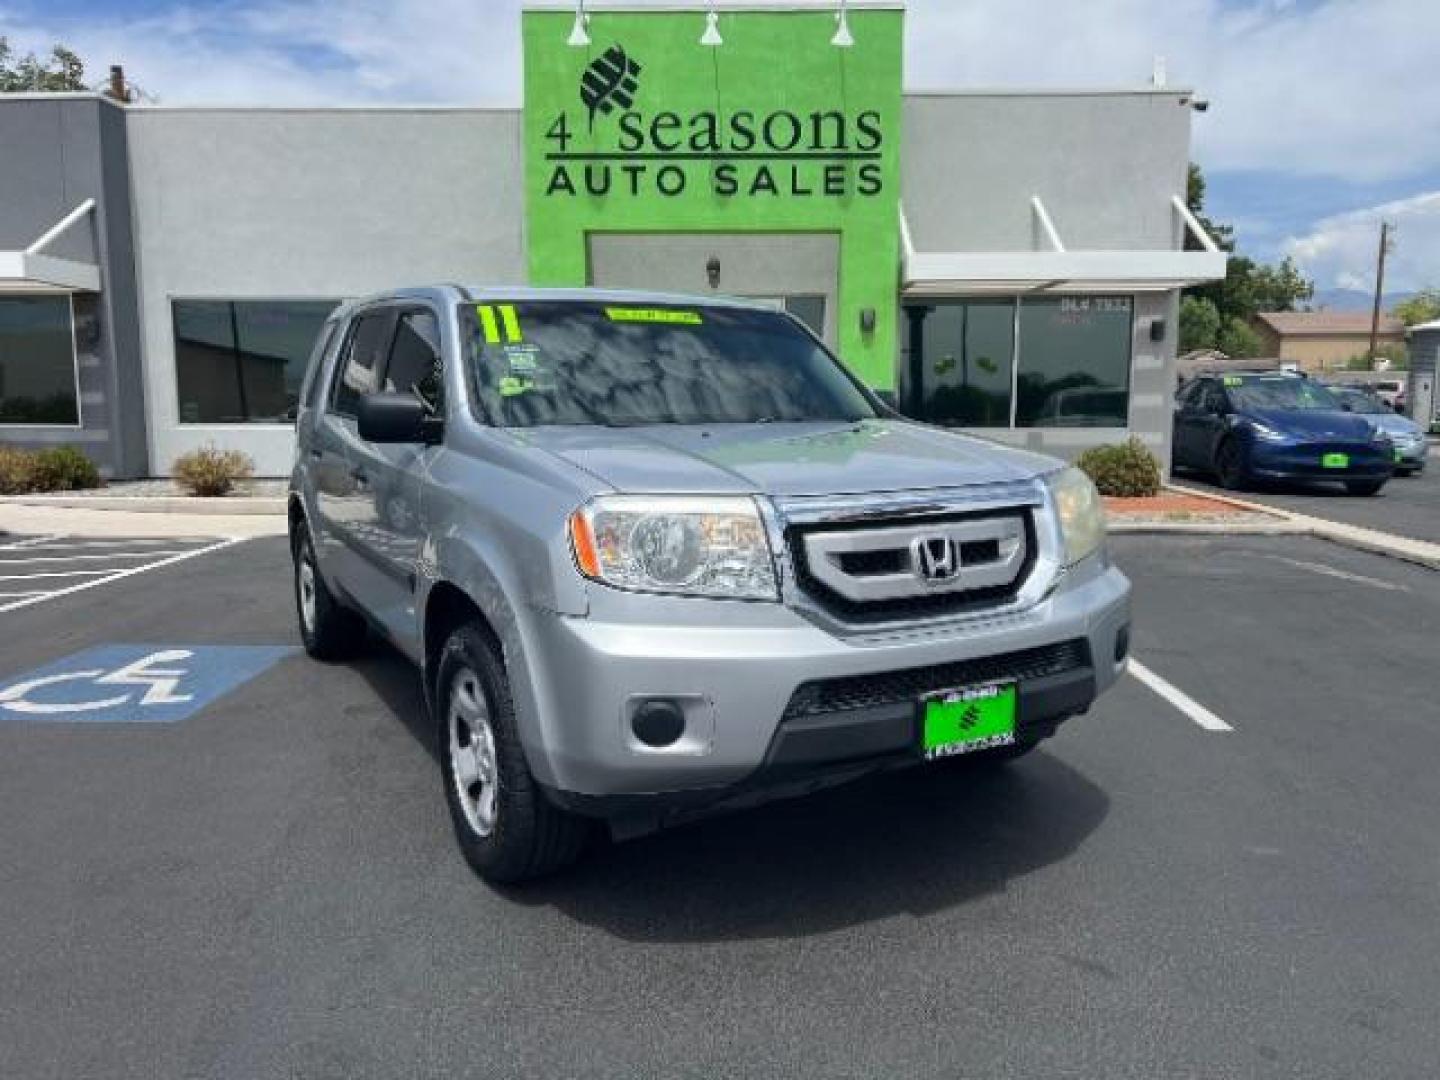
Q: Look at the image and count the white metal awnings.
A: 2